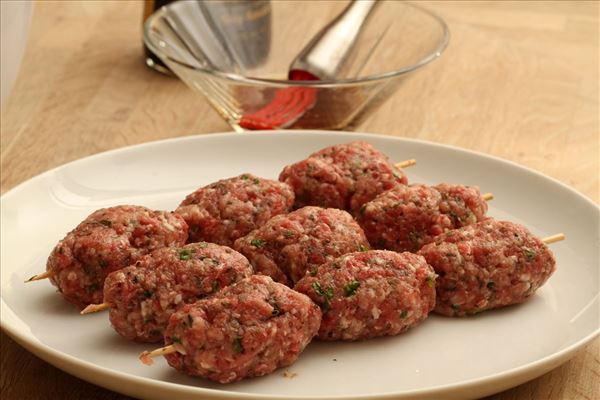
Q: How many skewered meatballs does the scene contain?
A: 9